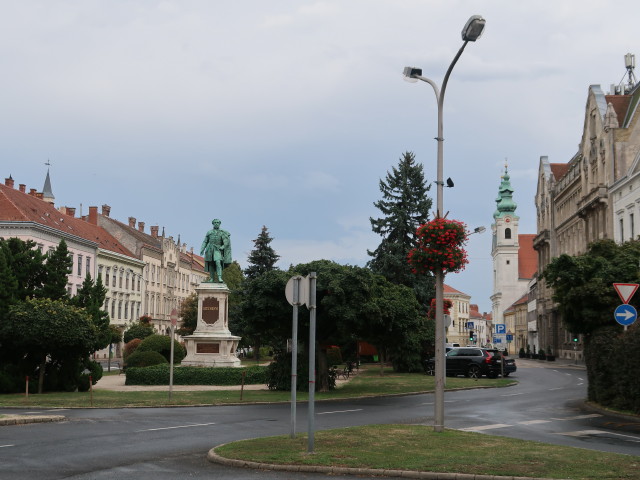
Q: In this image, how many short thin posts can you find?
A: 3